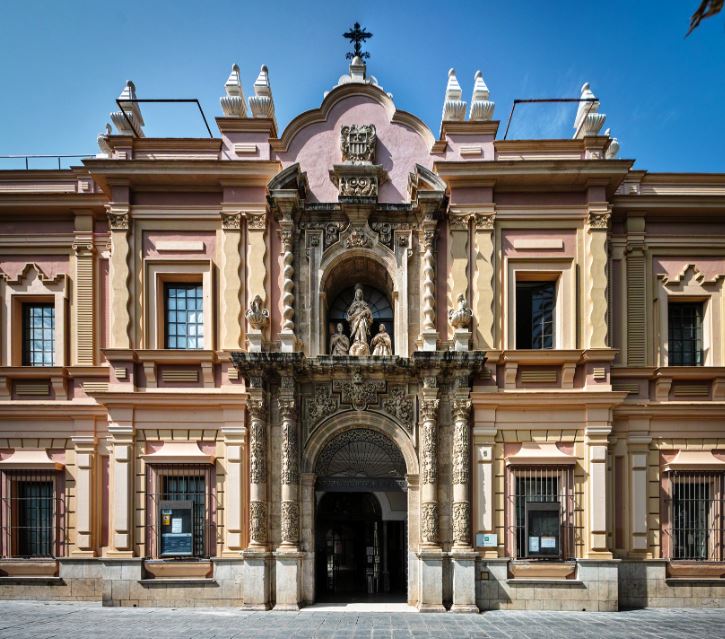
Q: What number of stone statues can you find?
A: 3